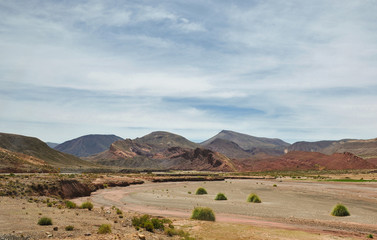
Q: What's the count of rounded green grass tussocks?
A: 5